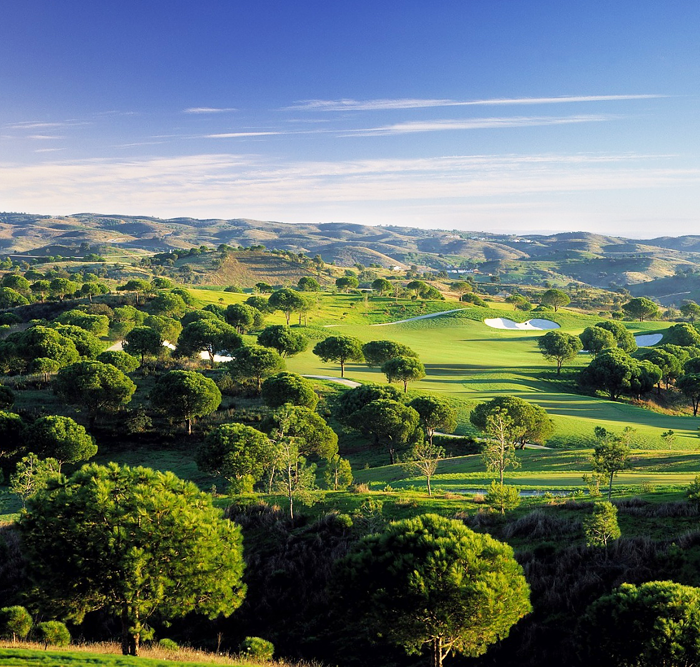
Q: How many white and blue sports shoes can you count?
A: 0